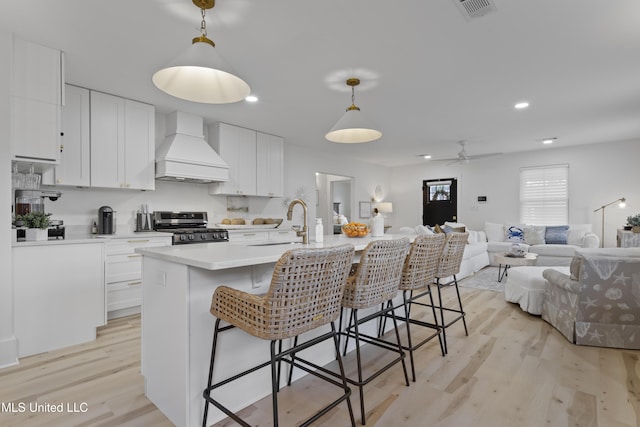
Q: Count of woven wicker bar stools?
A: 4